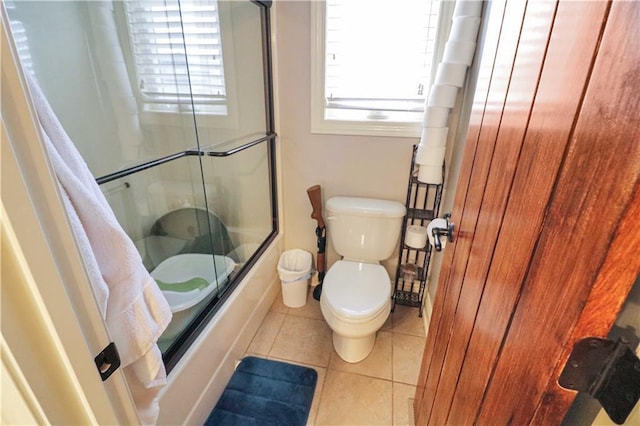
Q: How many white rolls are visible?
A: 11